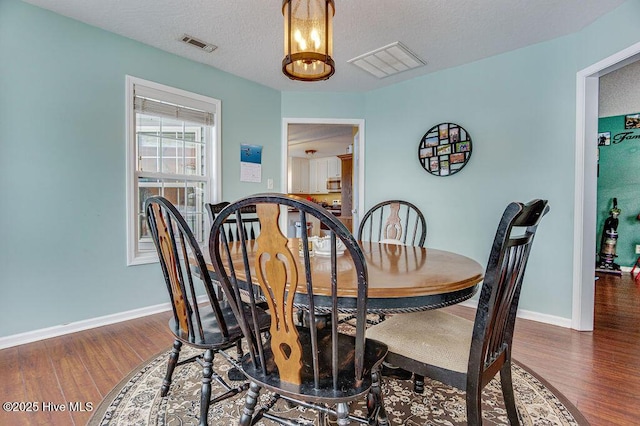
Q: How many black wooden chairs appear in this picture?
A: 5